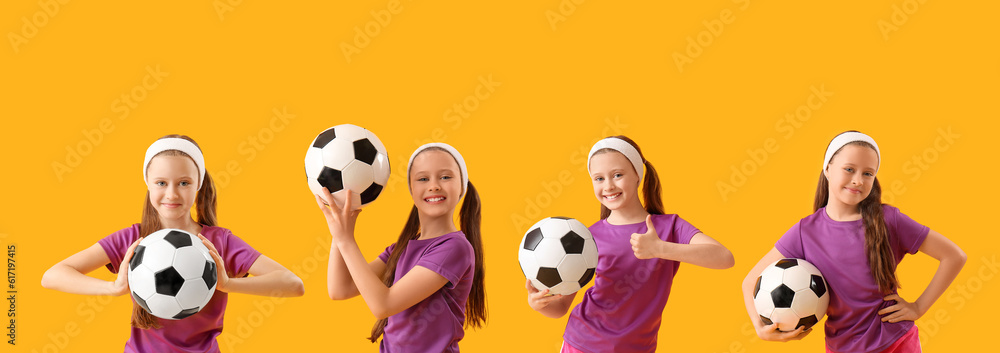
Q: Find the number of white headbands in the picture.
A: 4